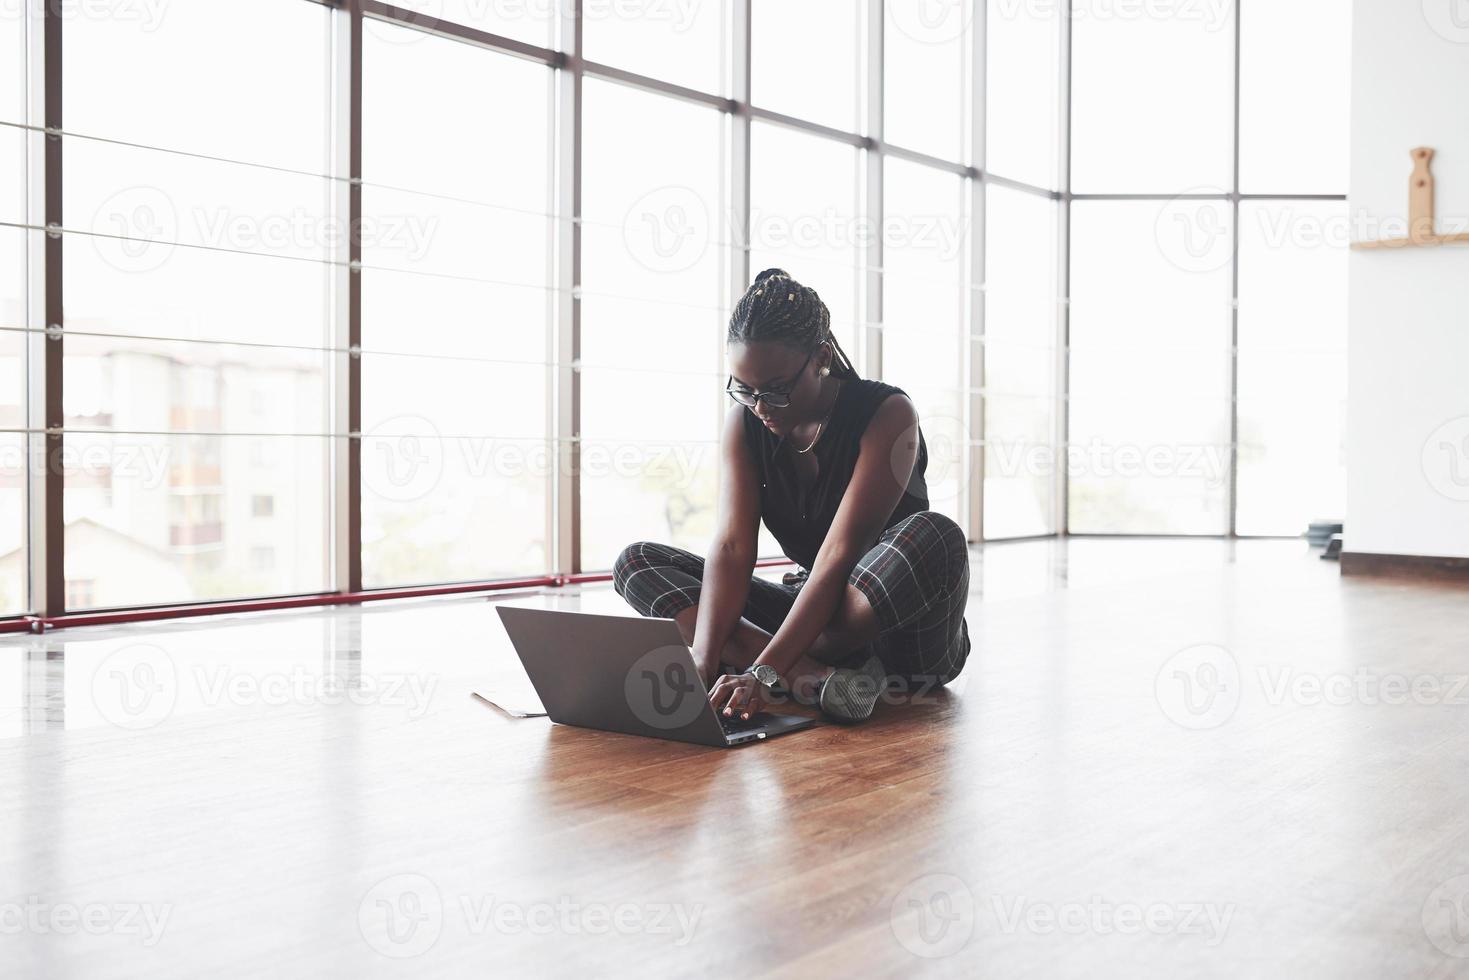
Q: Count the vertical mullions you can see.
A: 8